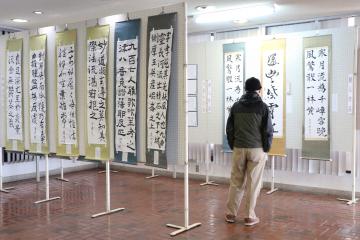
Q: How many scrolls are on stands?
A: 9